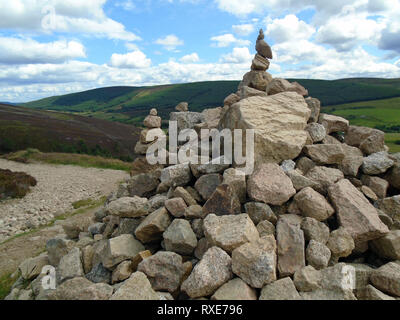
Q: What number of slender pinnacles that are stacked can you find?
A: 2